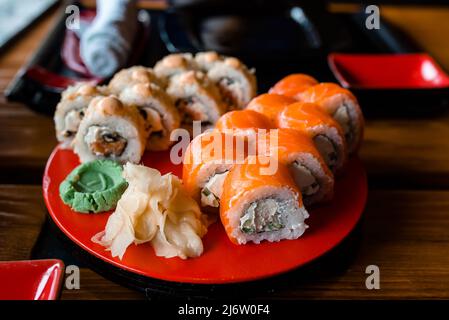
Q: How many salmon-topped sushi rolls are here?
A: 8